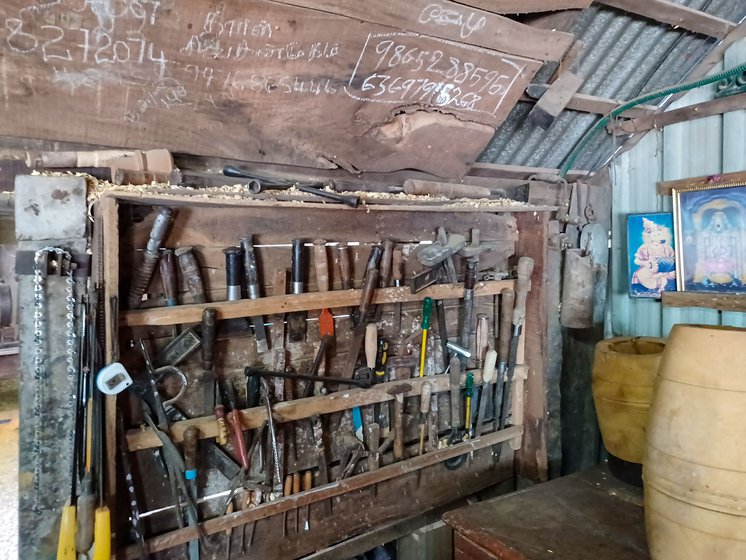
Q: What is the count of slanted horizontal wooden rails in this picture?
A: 3